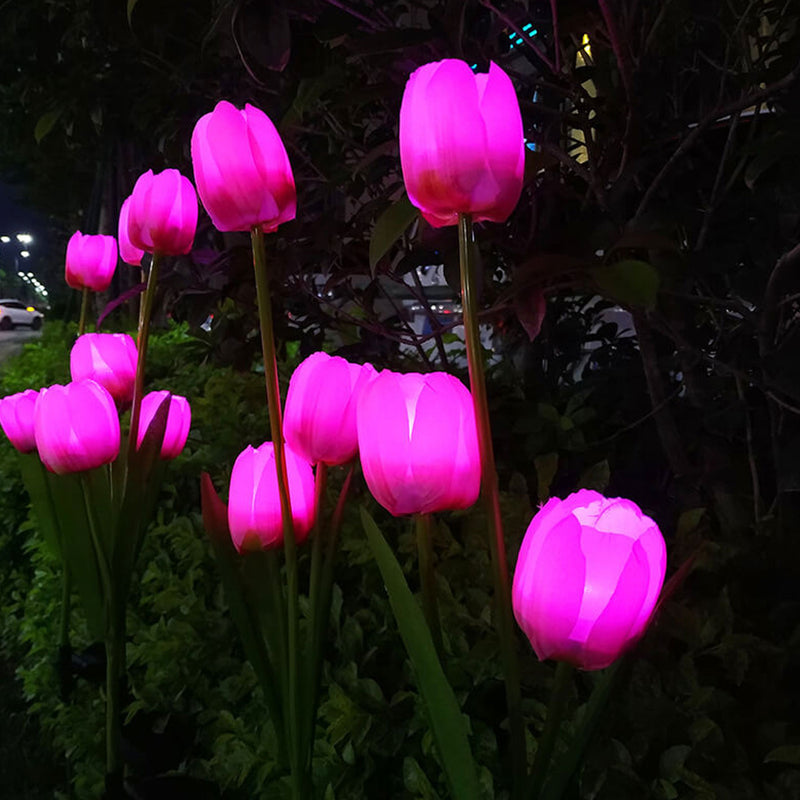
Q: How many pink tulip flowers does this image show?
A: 13